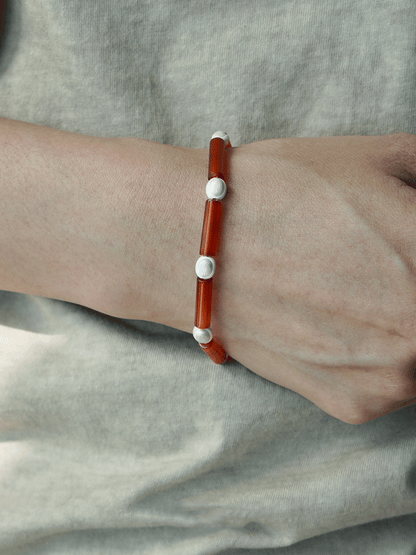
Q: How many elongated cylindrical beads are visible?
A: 4